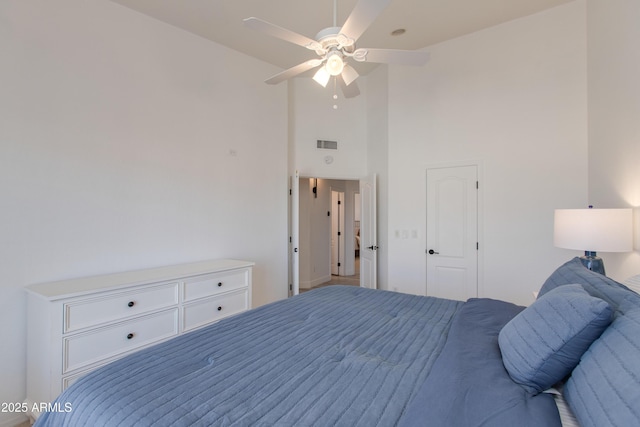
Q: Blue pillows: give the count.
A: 3